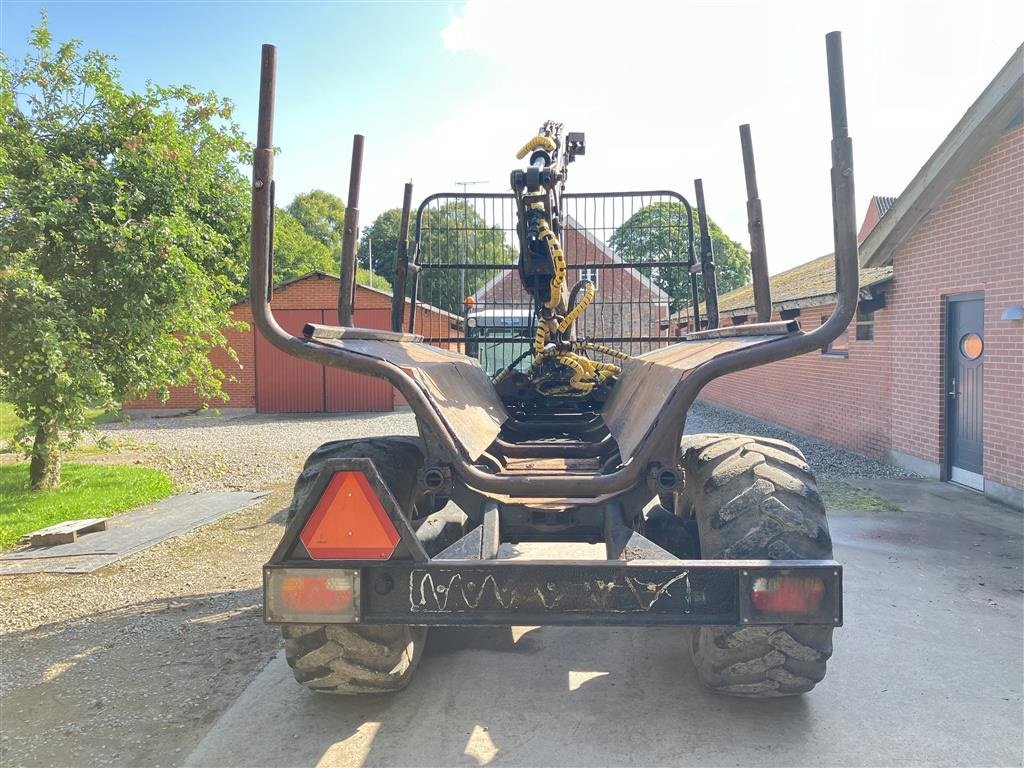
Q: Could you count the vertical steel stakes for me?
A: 6